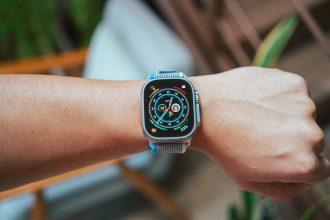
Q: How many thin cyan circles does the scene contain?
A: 1